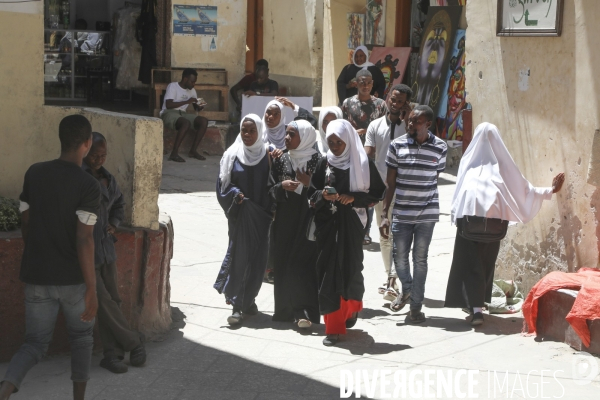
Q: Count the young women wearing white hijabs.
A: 7